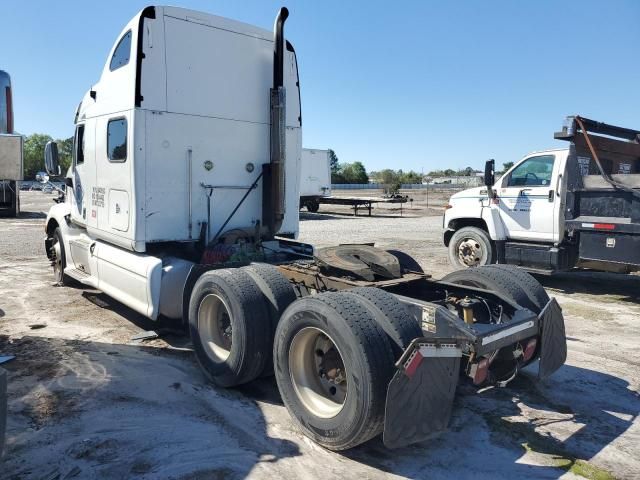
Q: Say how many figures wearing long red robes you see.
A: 0